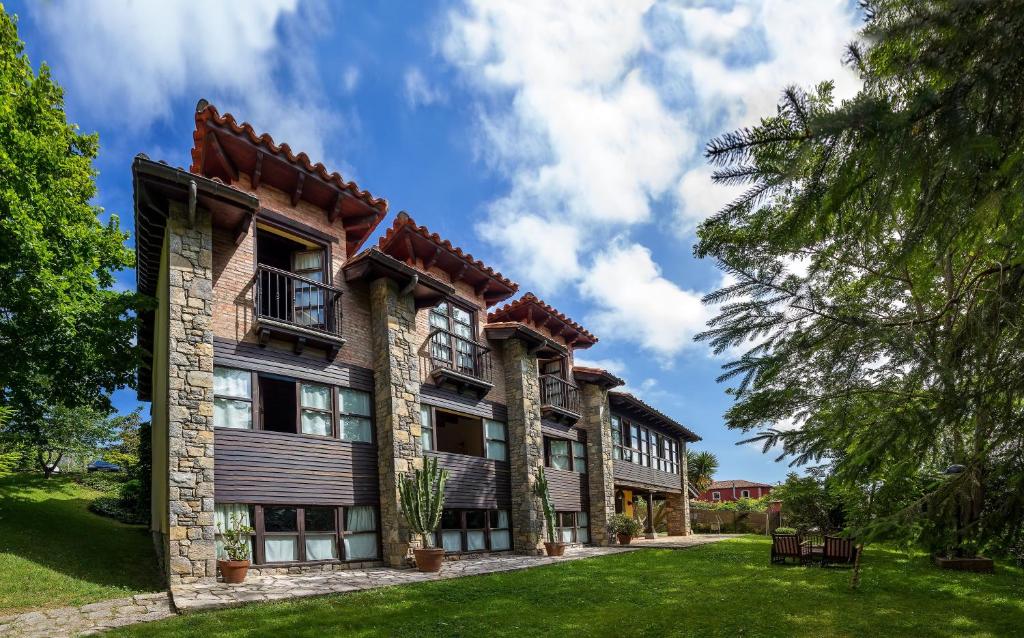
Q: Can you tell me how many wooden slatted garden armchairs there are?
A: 2